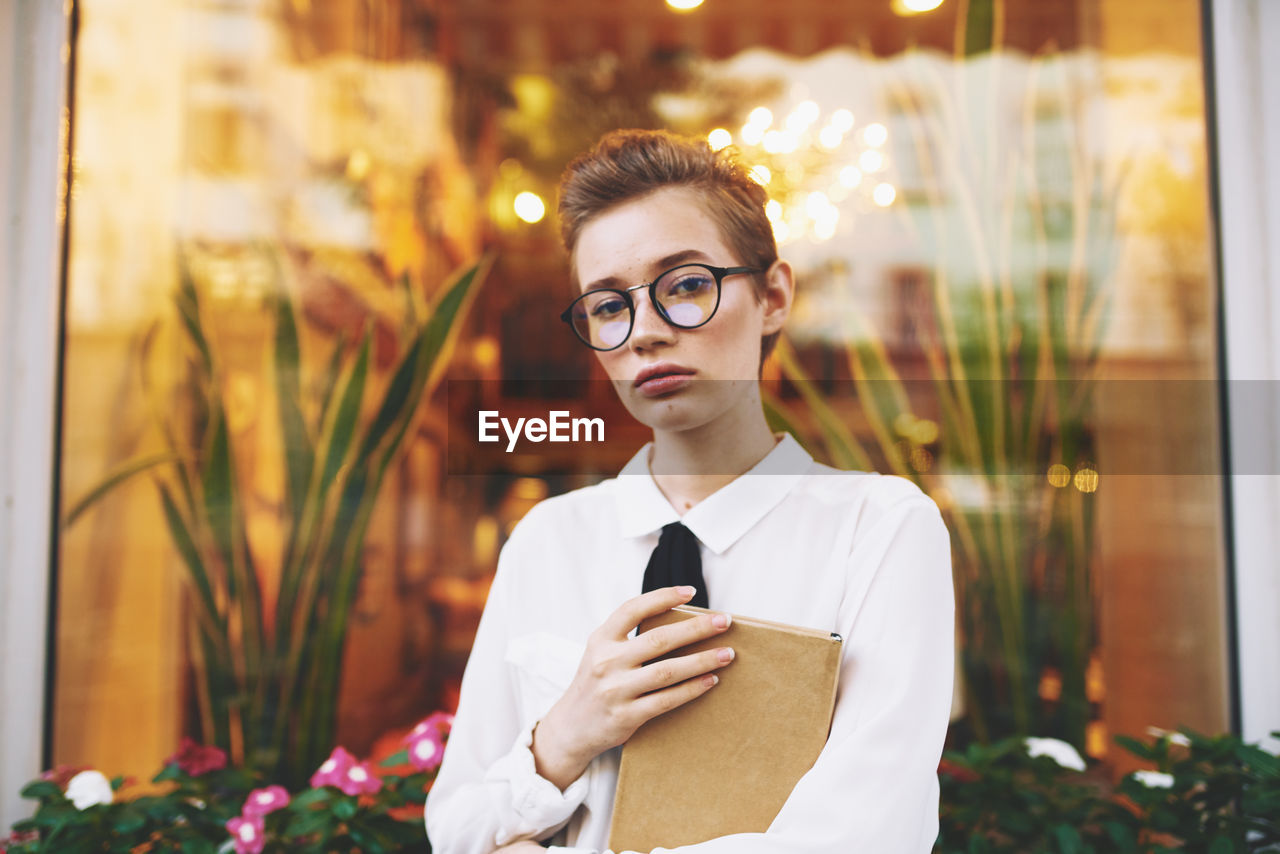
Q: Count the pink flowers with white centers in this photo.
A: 6